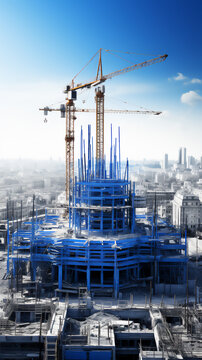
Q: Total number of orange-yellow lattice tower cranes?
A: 2